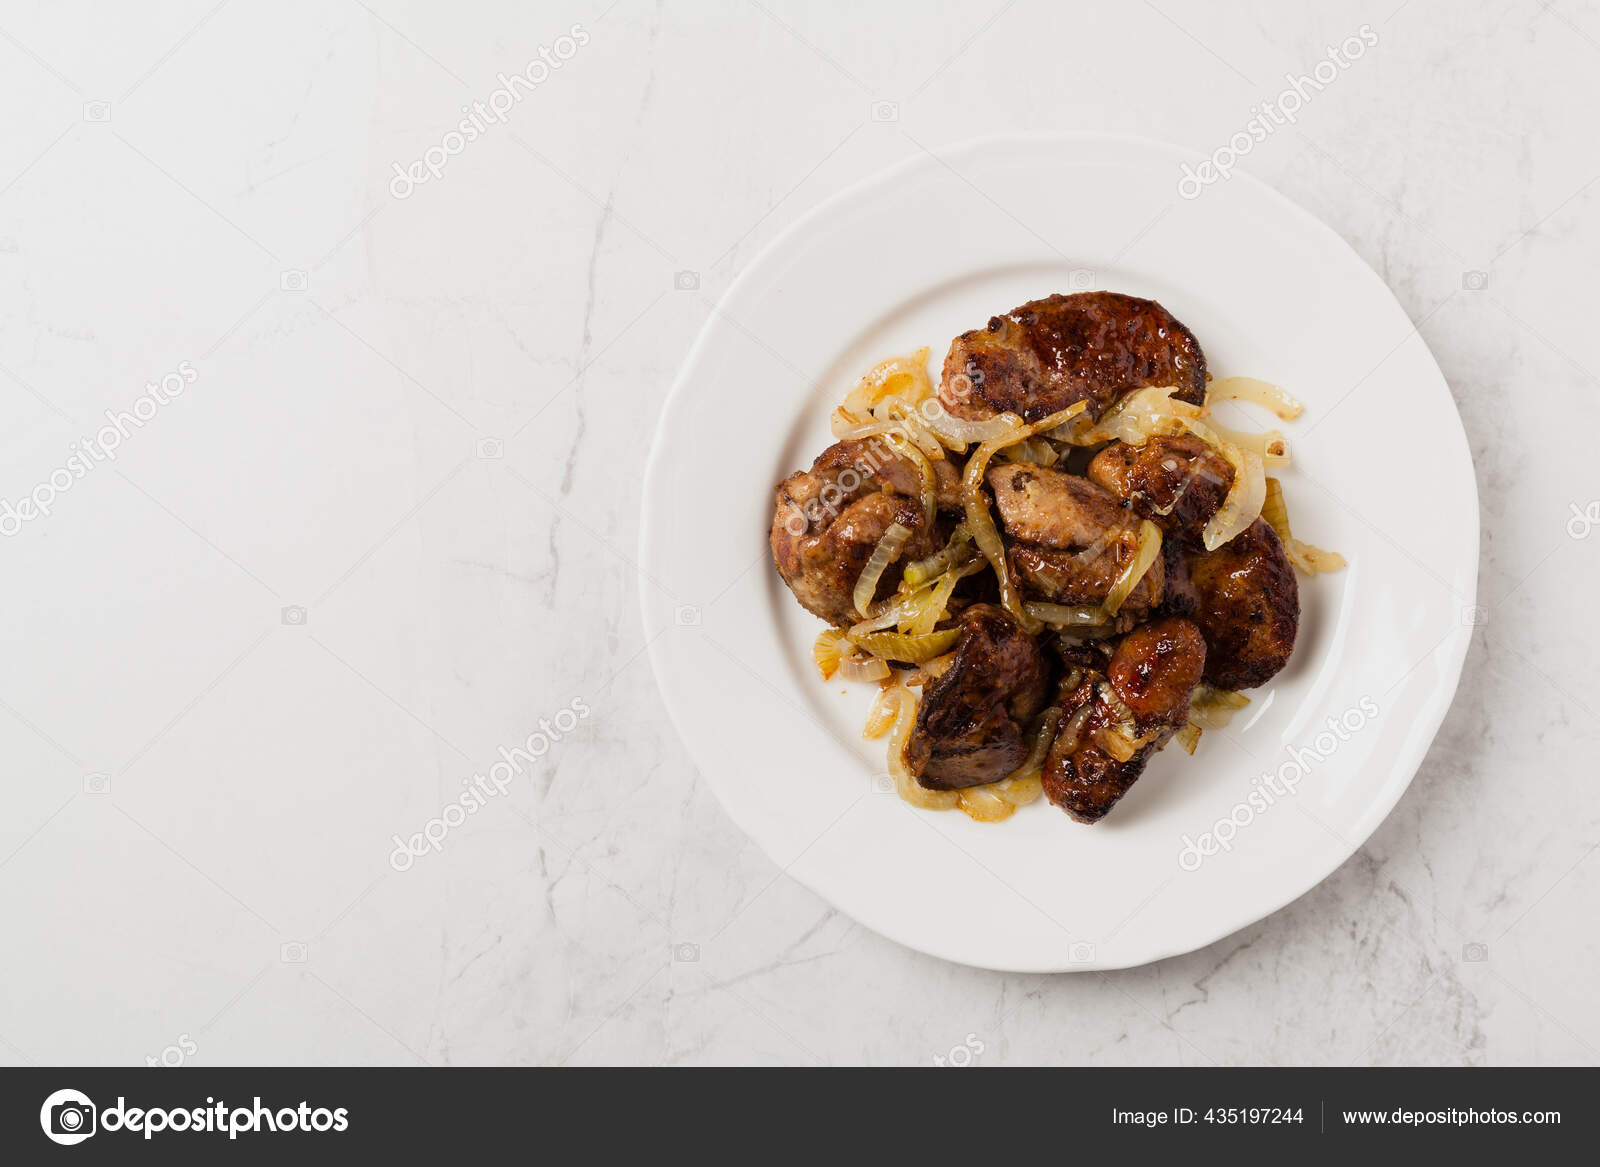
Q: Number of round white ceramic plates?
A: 1